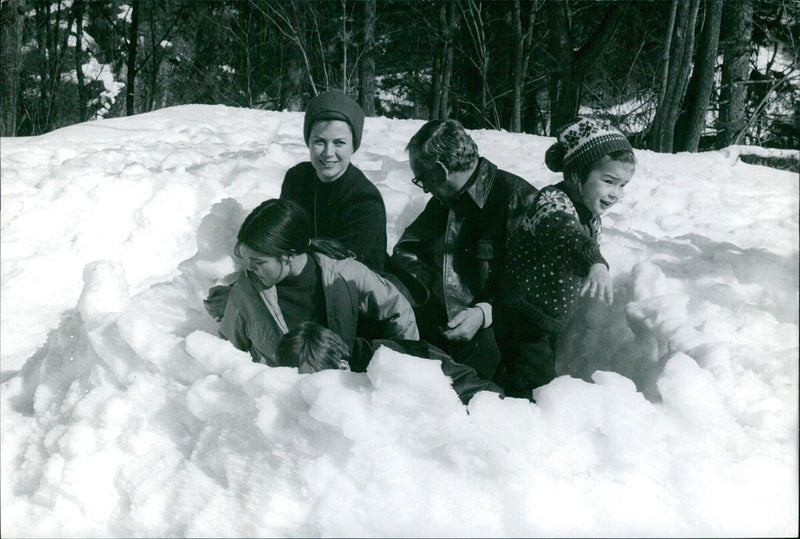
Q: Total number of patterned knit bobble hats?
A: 1